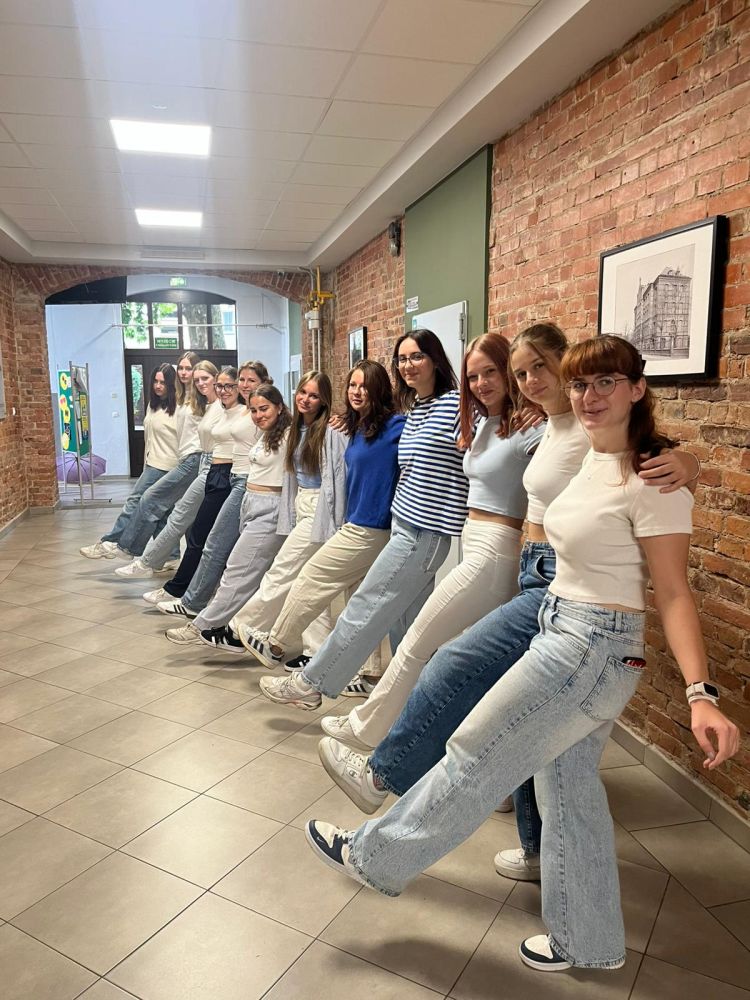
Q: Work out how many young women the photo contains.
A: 12